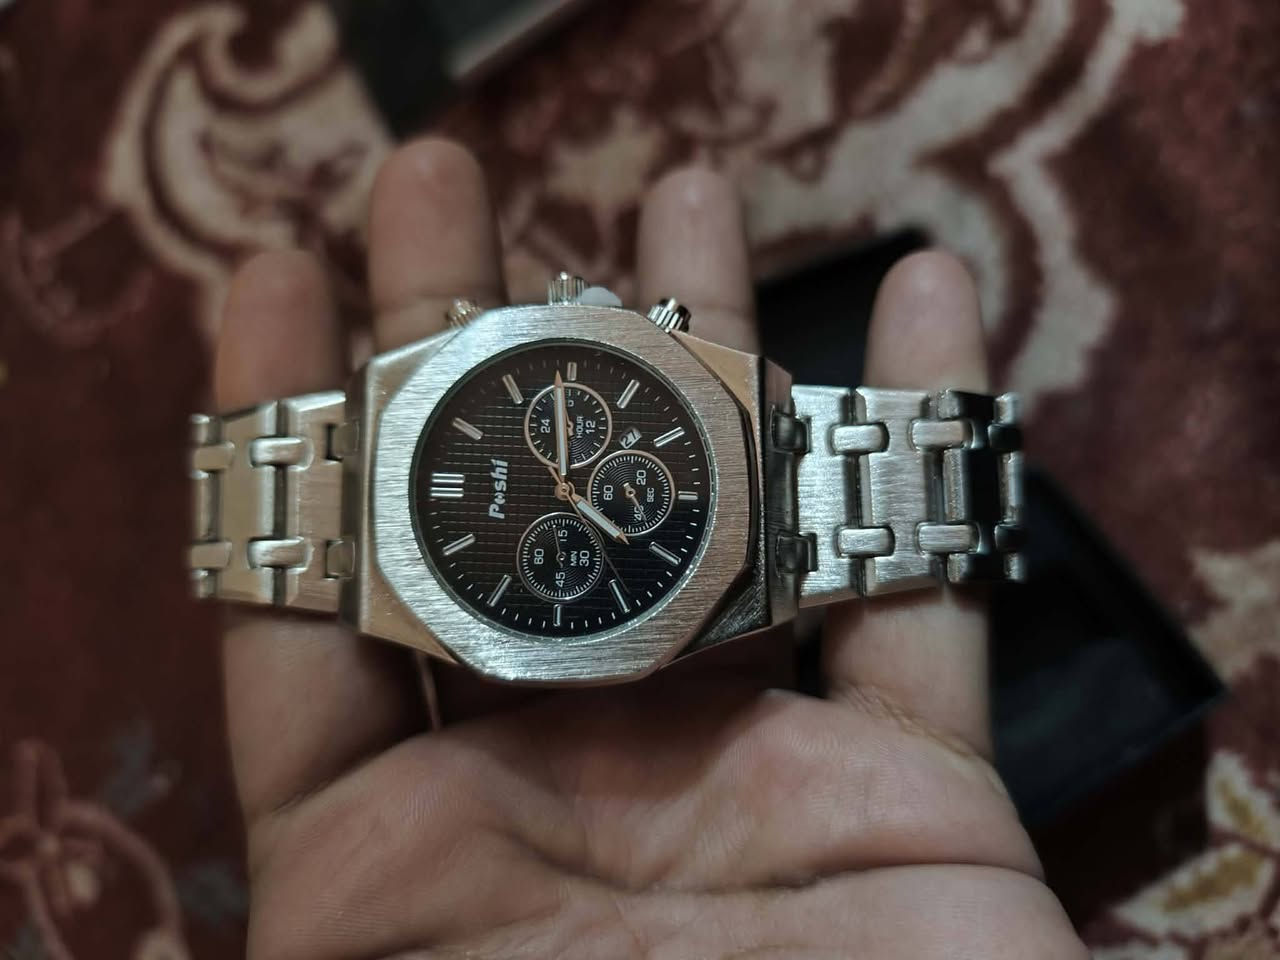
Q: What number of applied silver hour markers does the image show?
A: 12